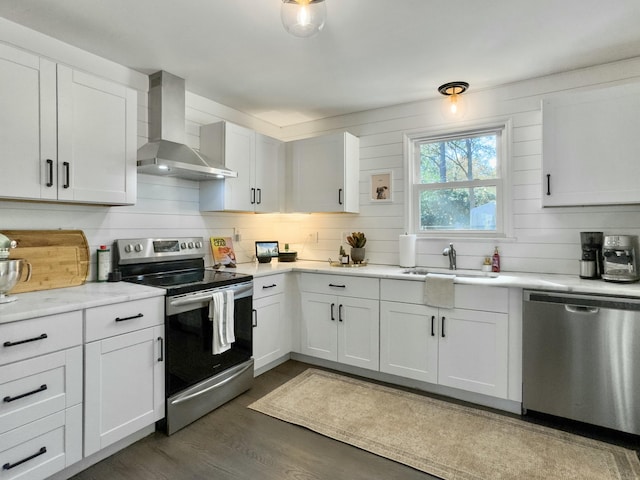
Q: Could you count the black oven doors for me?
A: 1